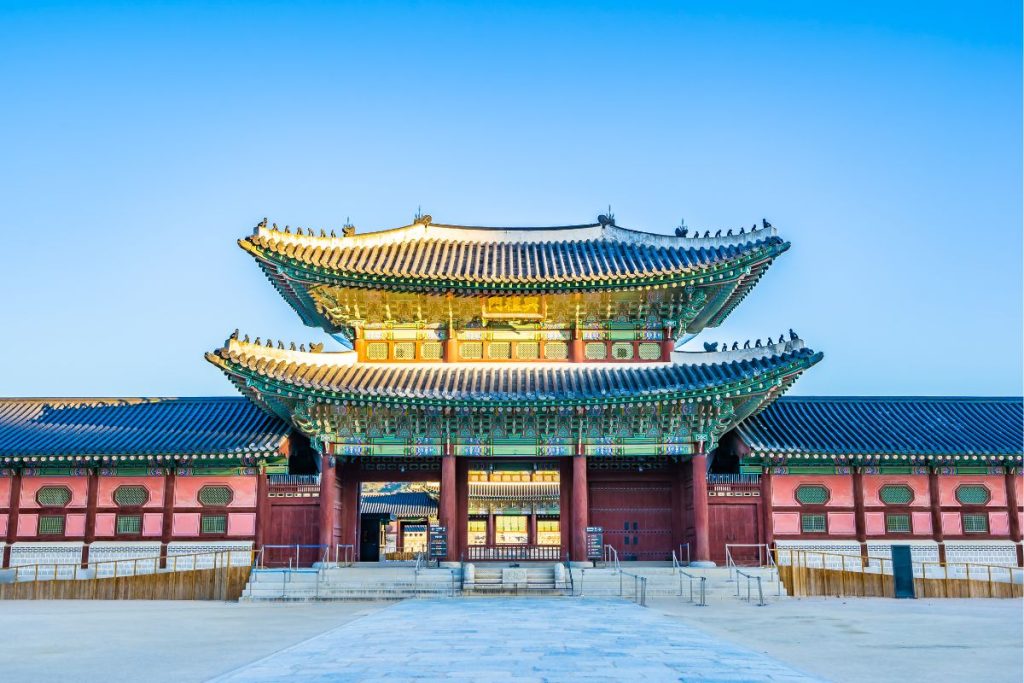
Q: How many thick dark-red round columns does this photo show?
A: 4